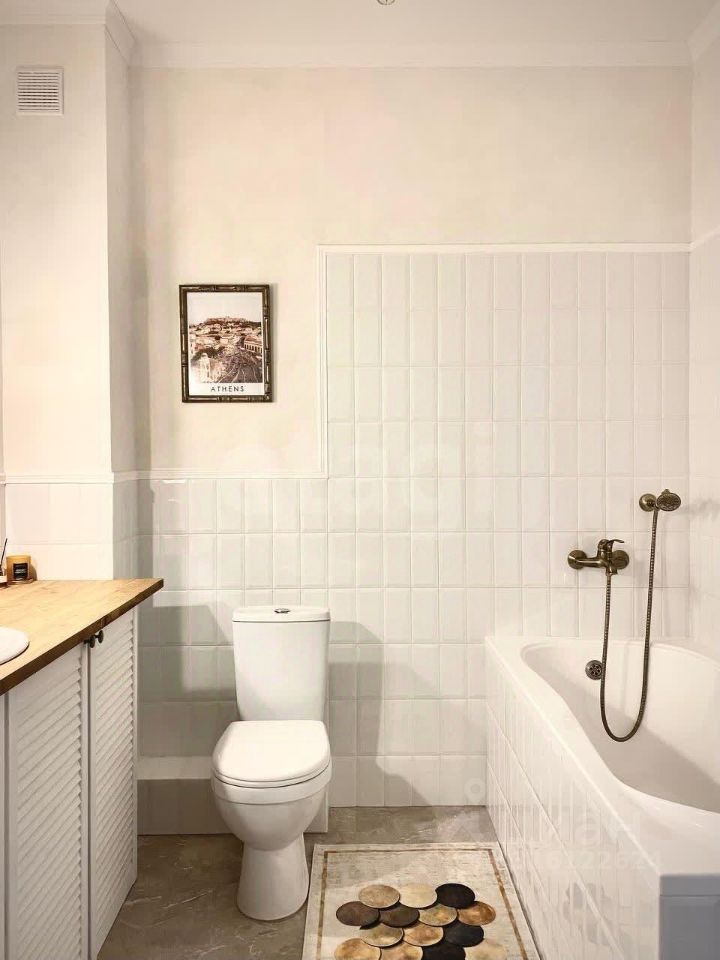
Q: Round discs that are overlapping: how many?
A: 14